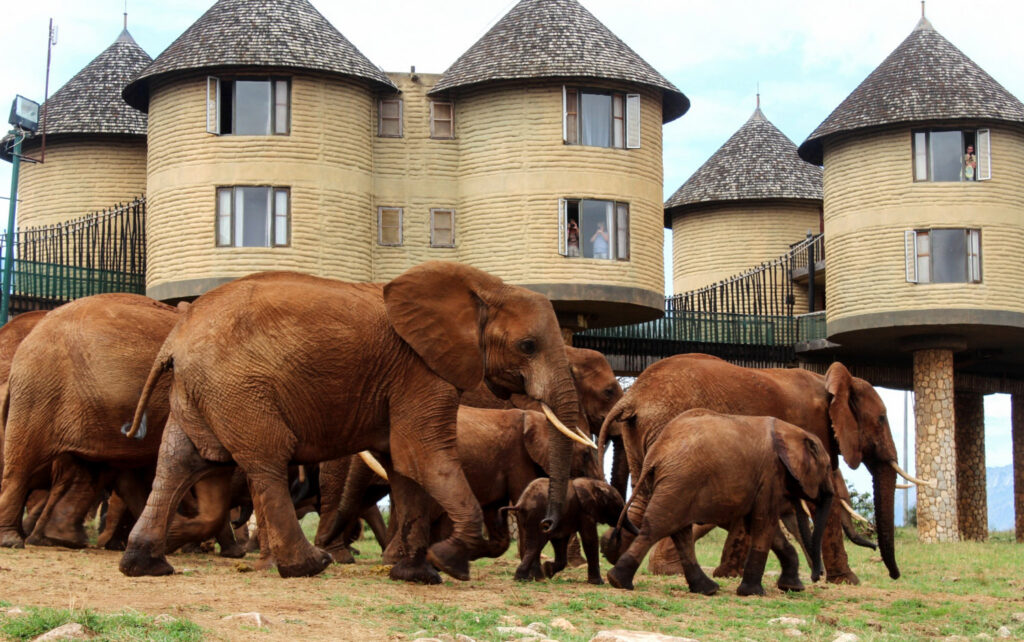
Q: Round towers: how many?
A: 5